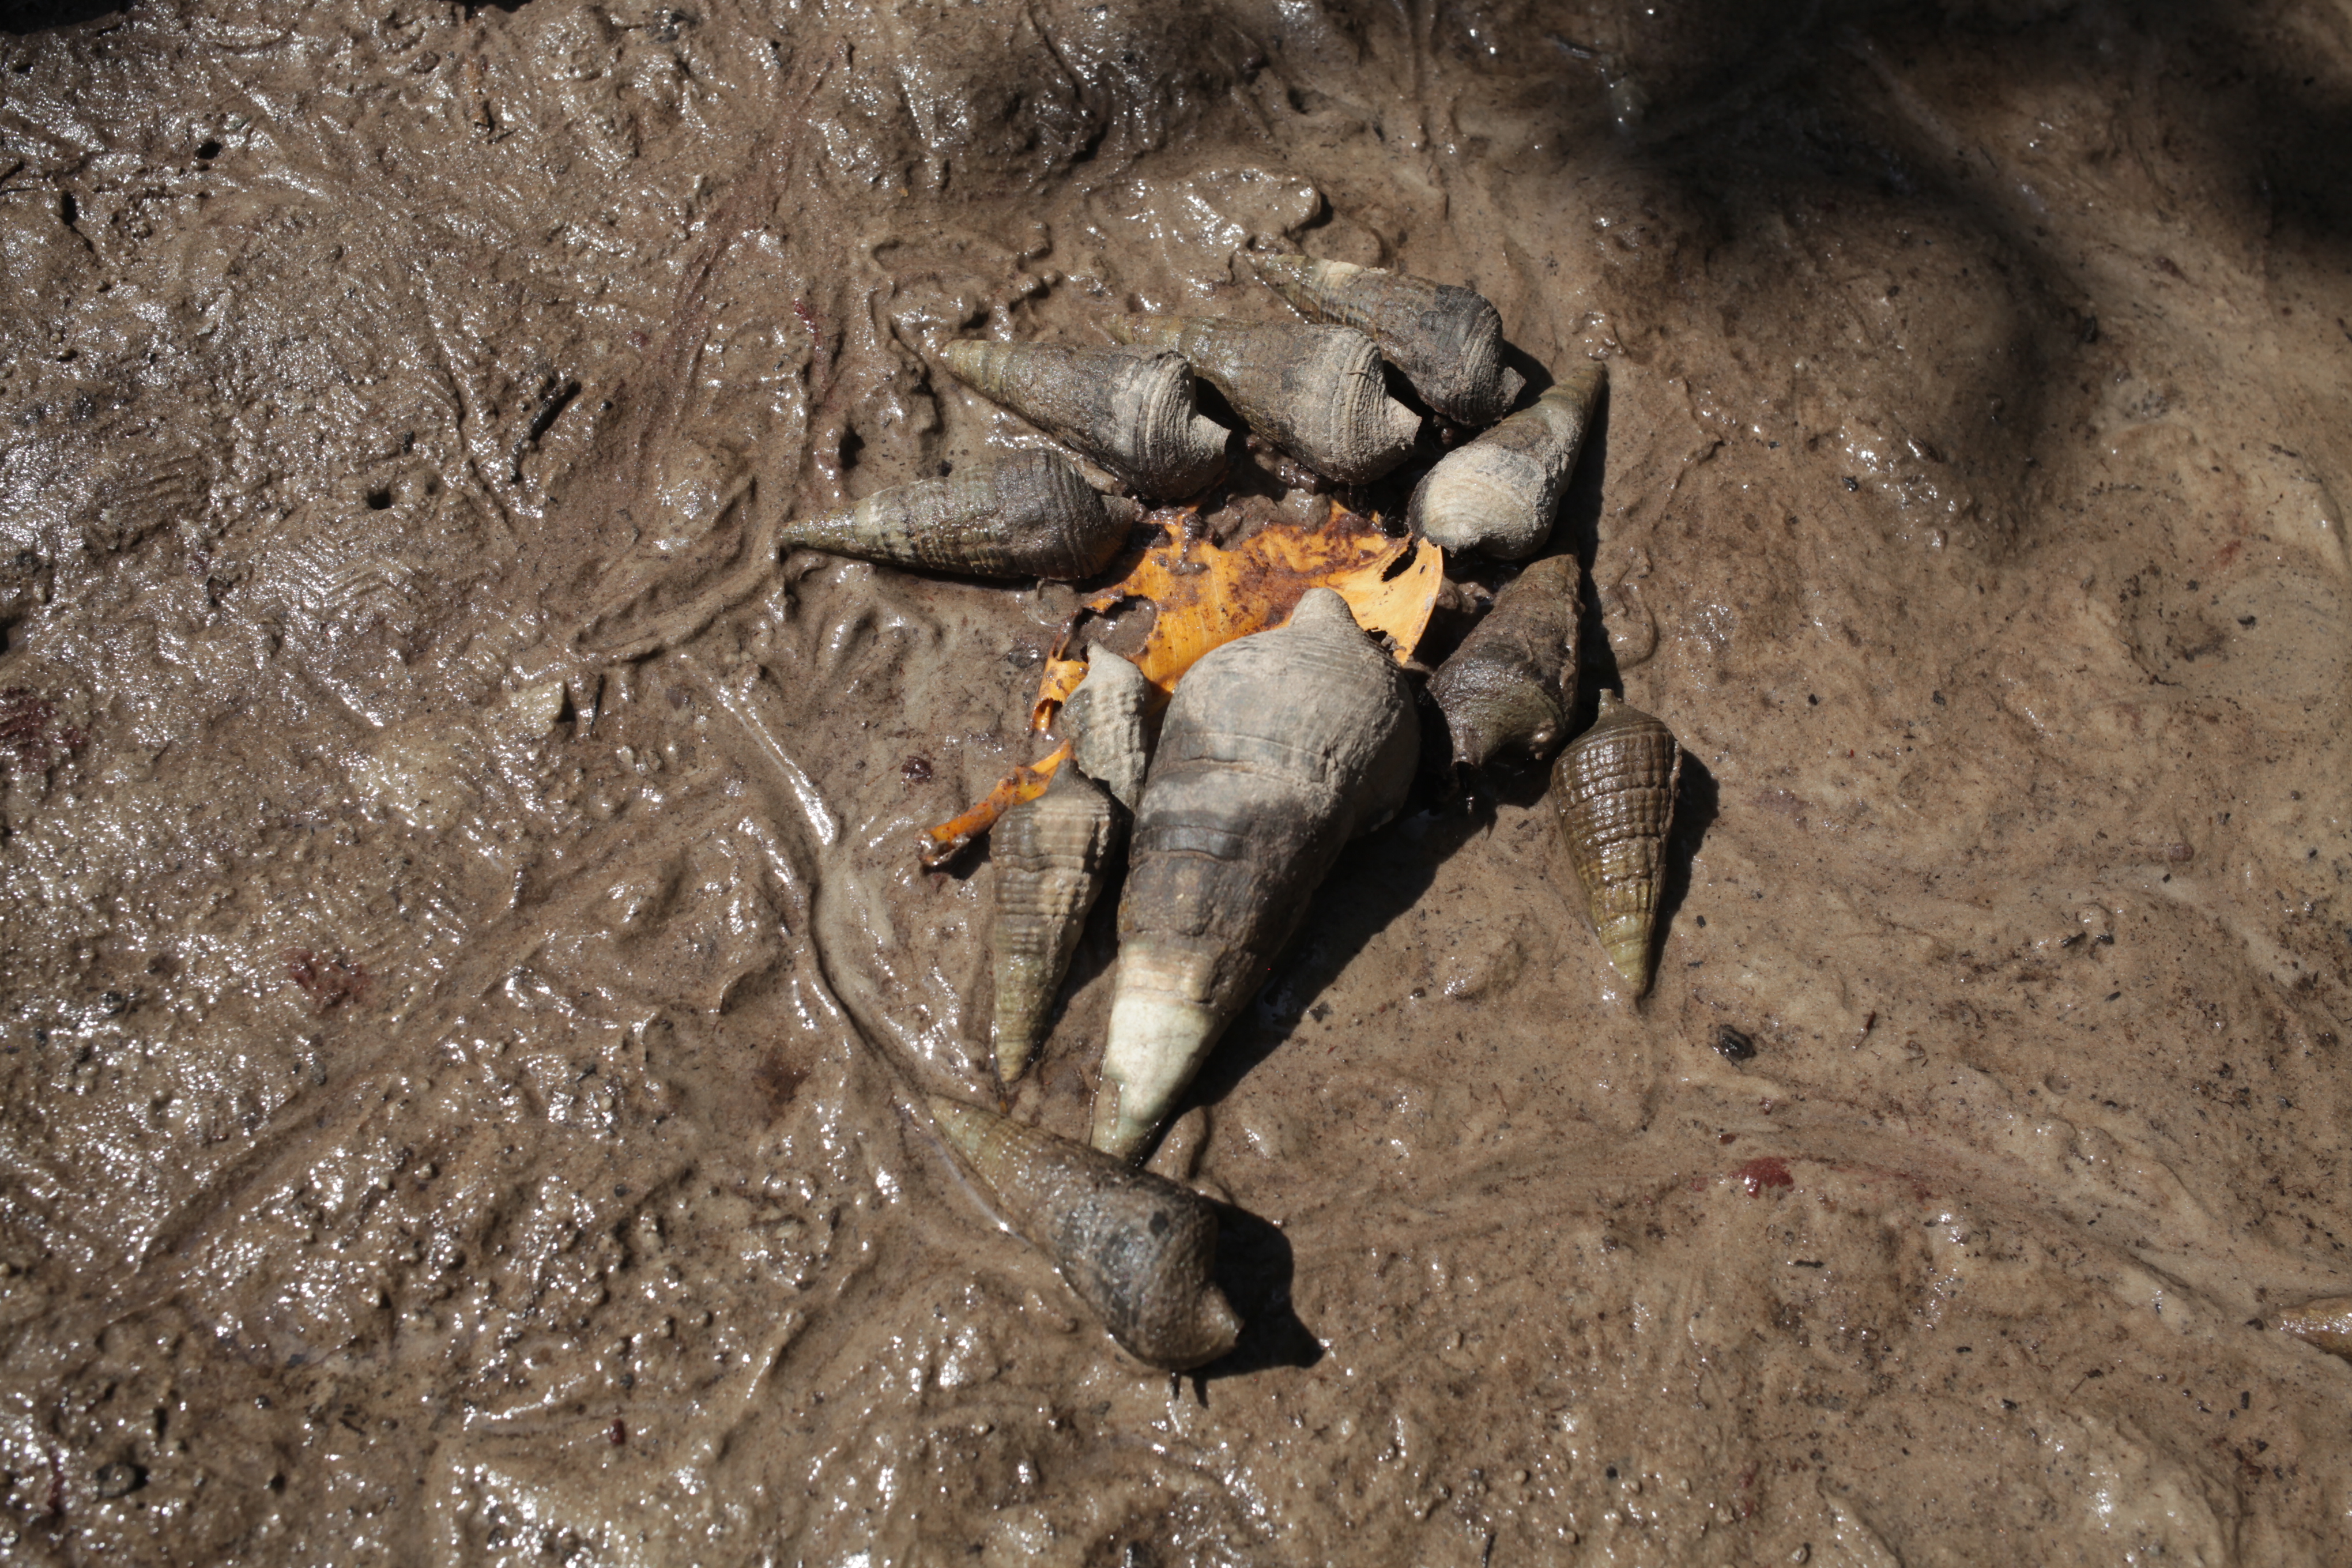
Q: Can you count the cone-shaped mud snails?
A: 11